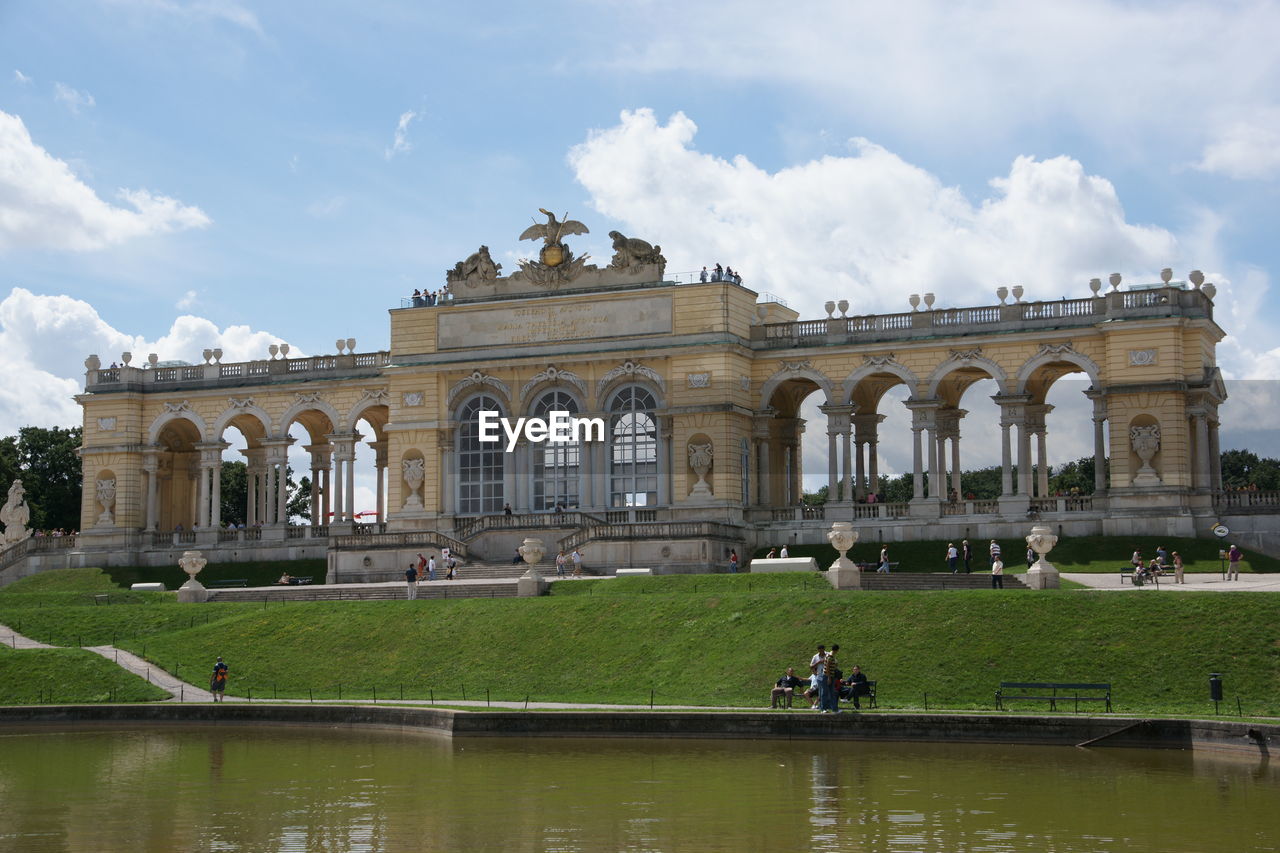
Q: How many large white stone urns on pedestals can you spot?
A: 4